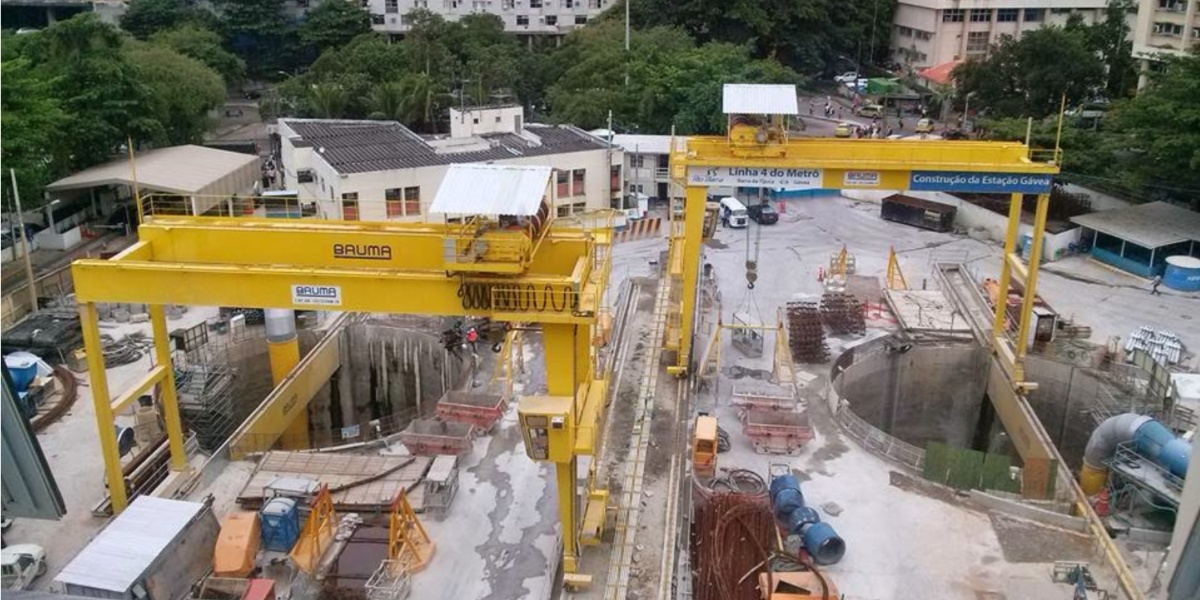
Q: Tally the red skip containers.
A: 4